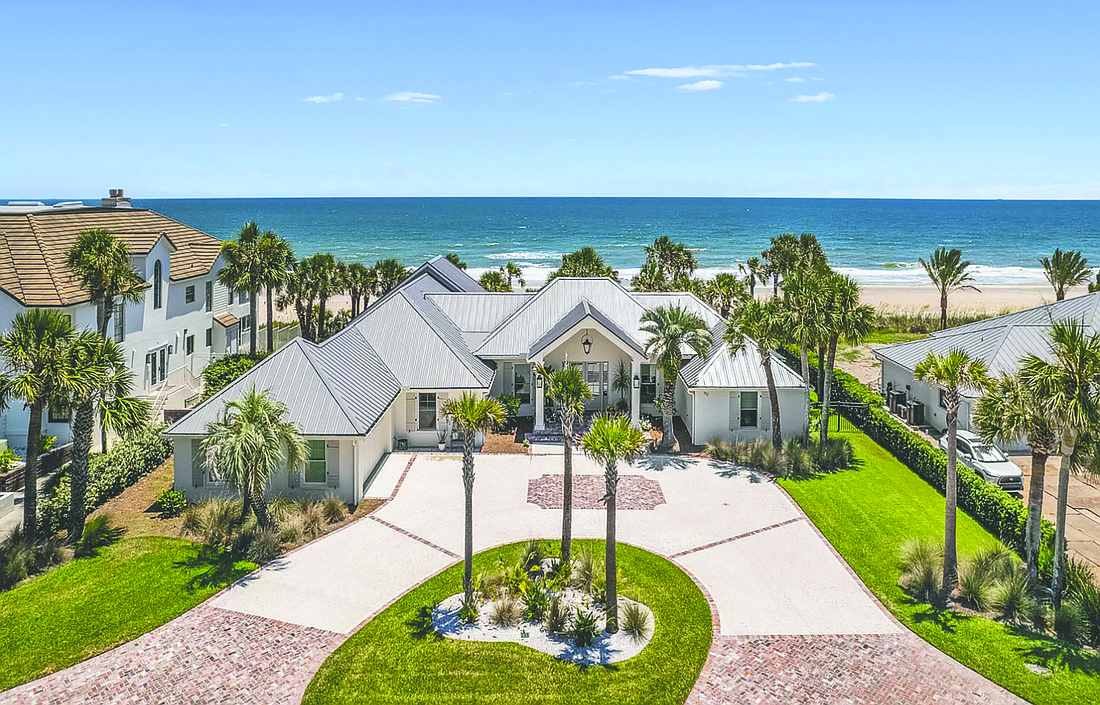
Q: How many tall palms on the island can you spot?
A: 3